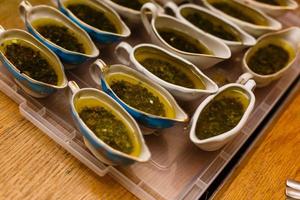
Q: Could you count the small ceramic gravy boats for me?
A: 13